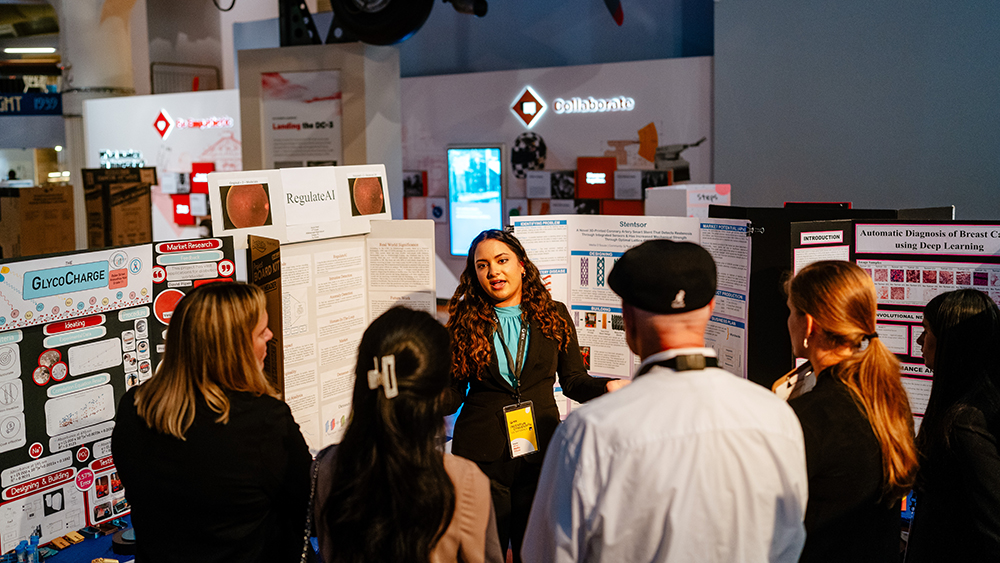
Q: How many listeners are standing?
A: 5